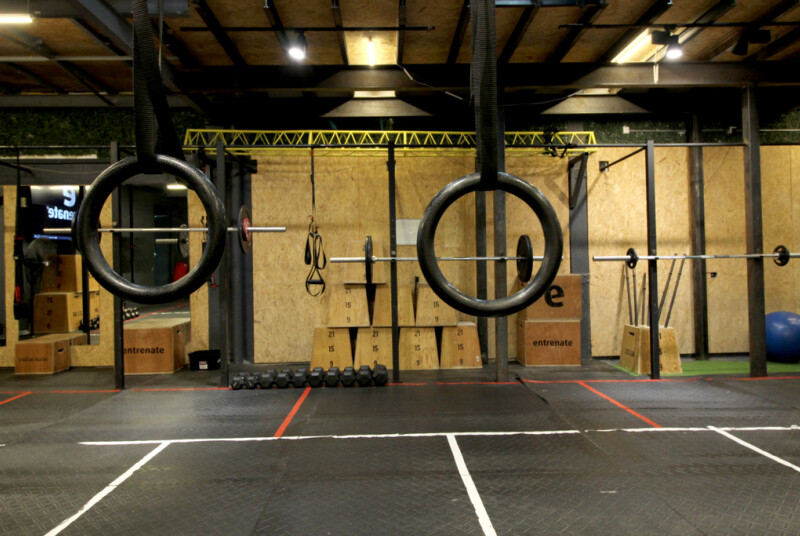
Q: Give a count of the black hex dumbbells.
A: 10